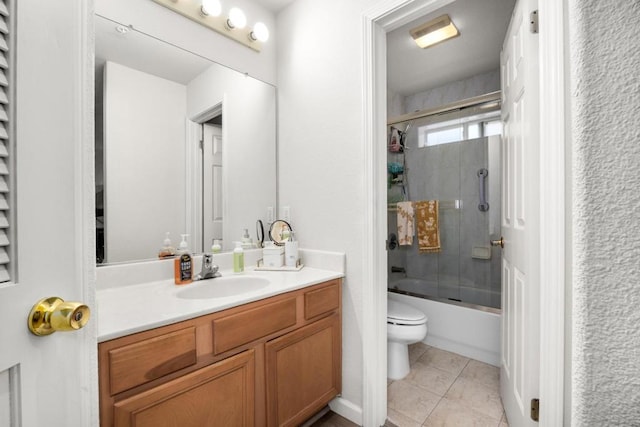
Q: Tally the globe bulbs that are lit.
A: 3